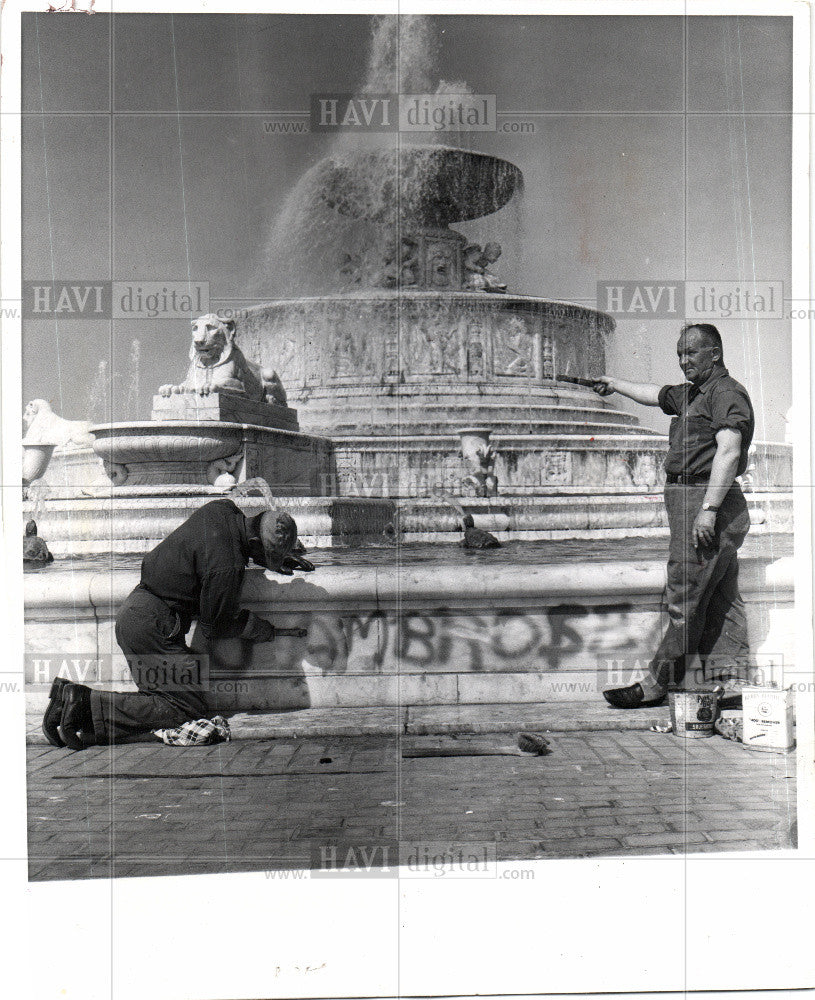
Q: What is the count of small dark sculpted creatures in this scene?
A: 2